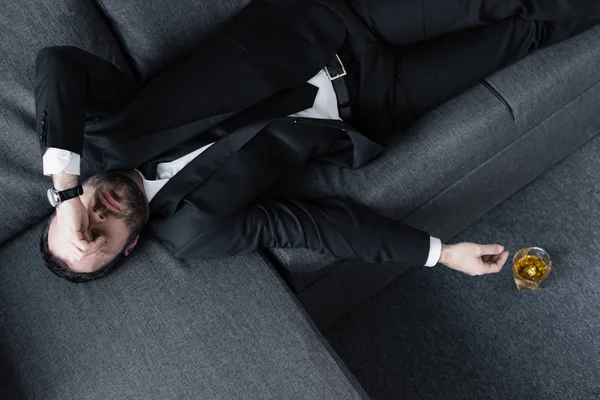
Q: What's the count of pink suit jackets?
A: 0